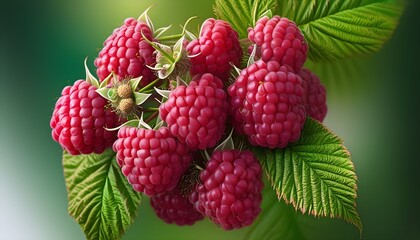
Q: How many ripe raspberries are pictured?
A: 10